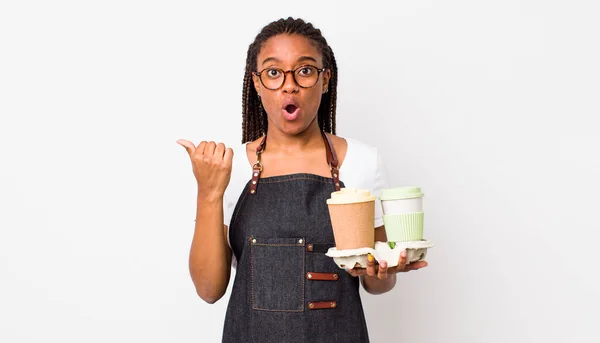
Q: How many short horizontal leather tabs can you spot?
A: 2